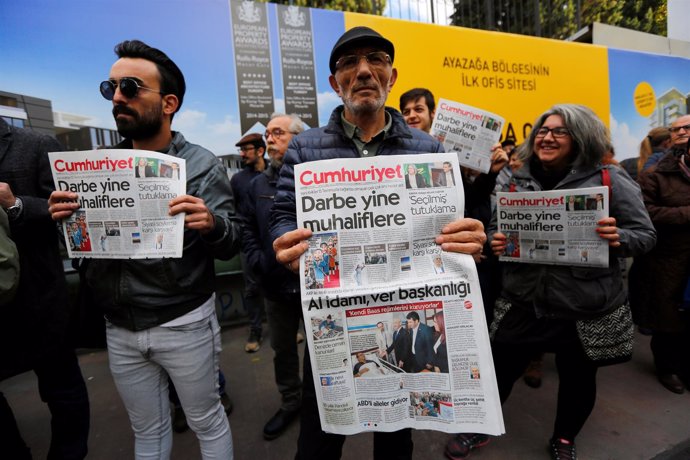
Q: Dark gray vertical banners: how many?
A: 2